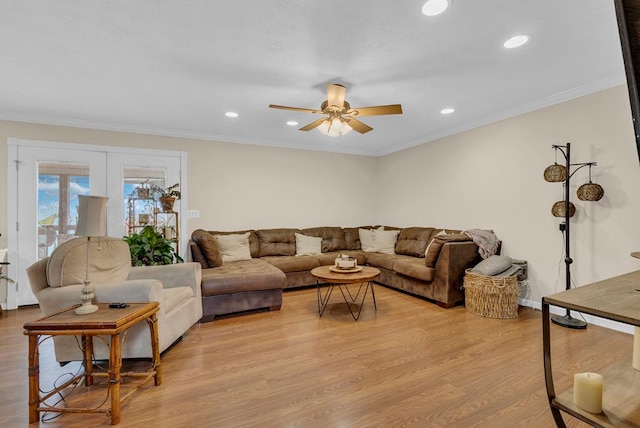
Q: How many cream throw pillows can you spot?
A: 5